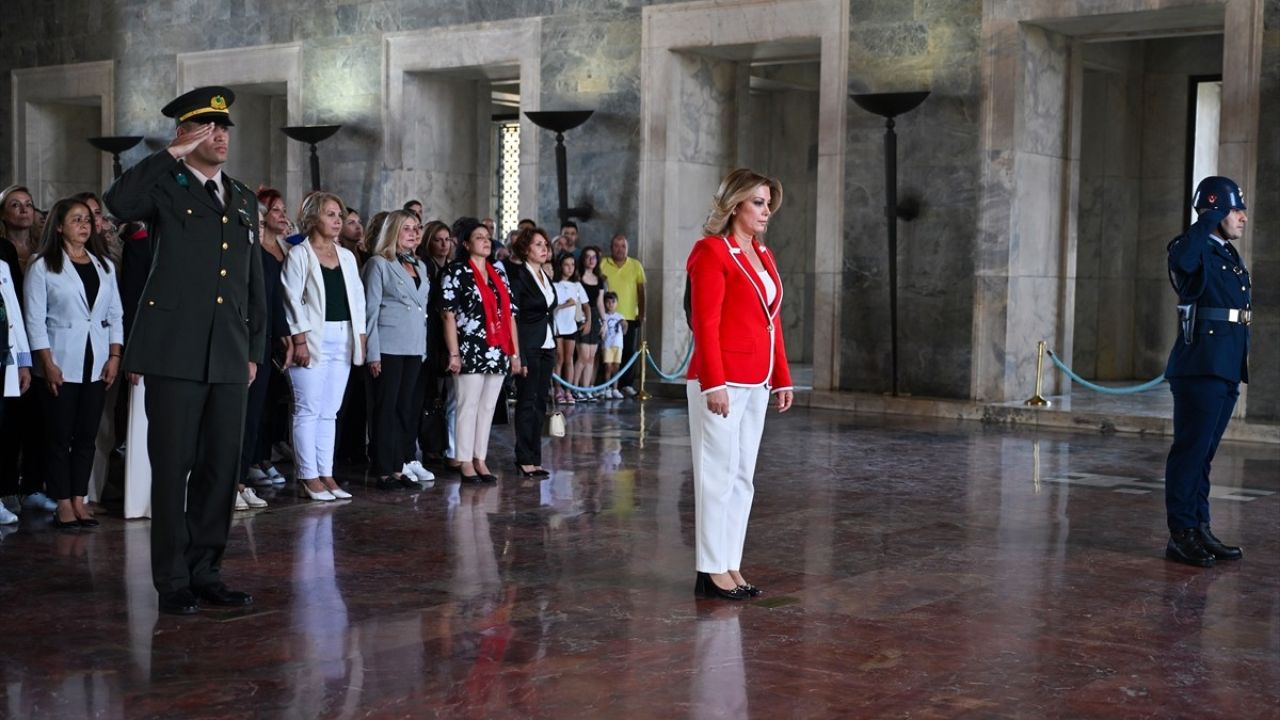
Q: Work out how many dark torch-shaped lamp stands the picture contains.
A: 4